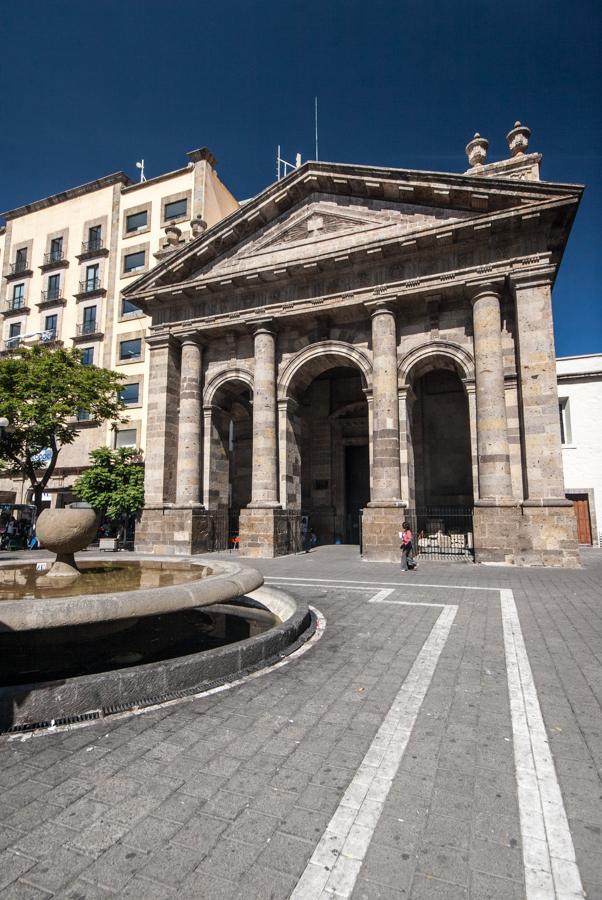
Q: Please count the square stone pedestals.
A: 4